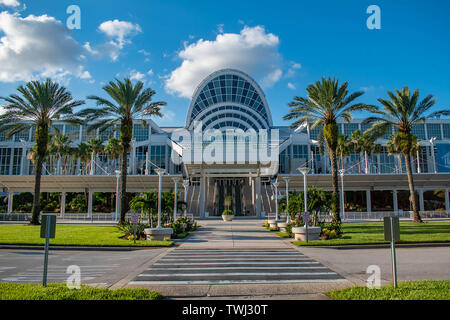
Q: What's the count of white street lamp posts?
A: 8